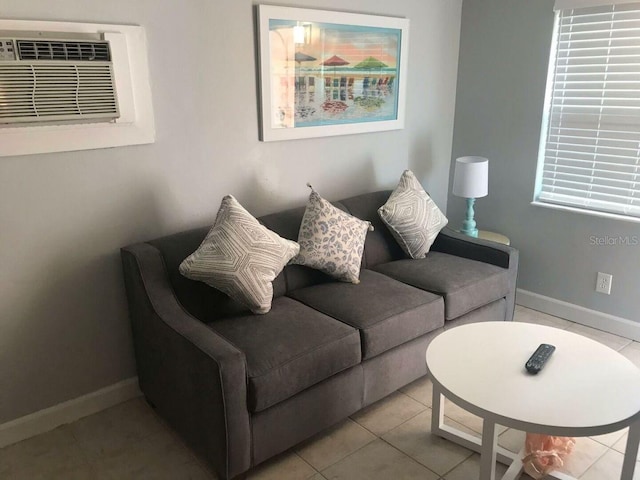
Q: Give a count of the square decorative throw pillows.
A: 3